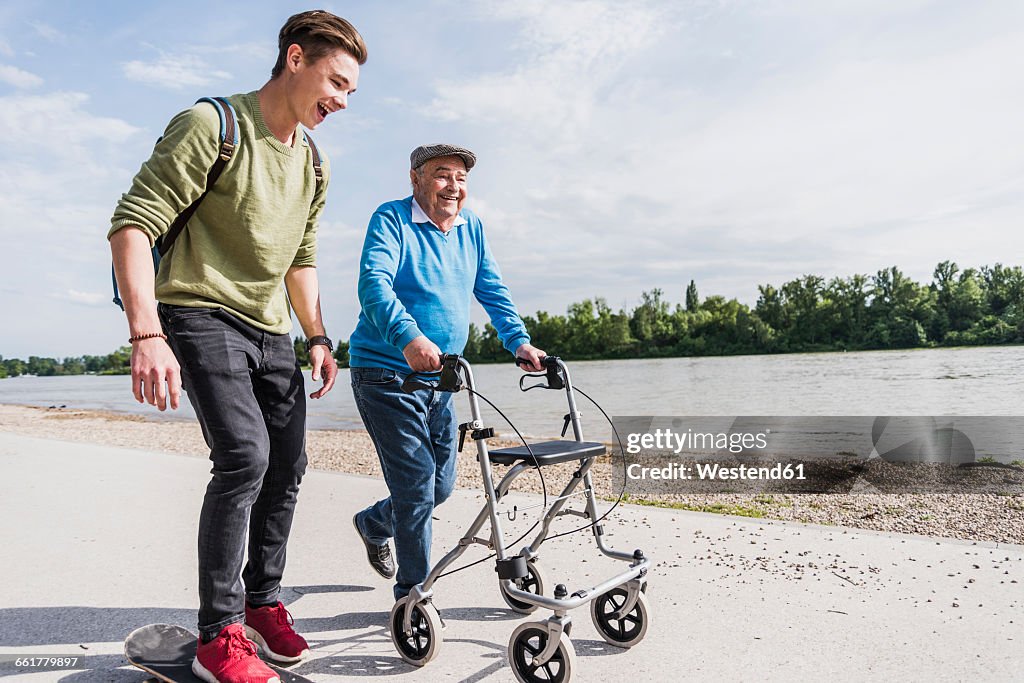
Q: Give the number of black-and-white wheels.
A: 4